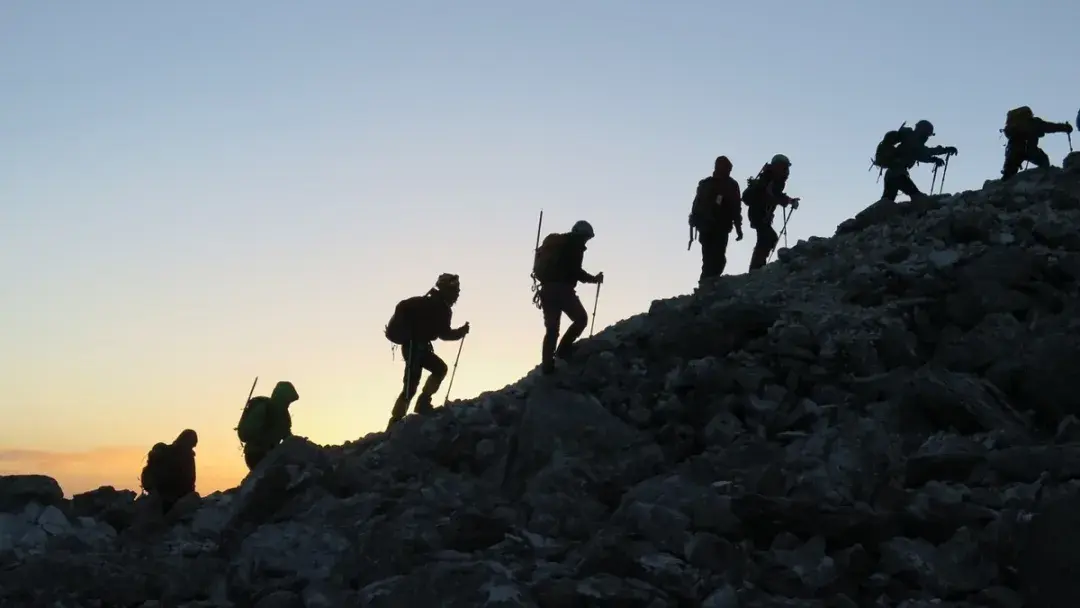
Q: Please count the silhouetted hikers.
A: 8